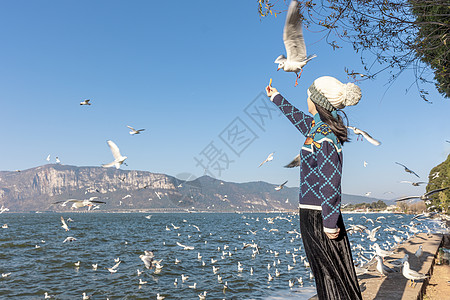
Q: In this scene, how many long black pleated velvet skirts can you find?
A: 1